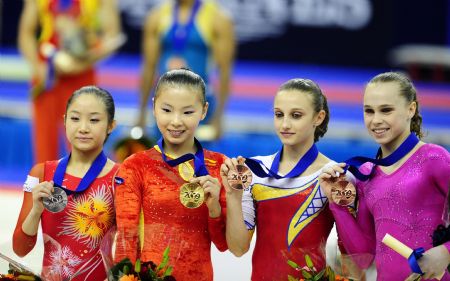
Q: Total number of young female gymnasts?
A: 4